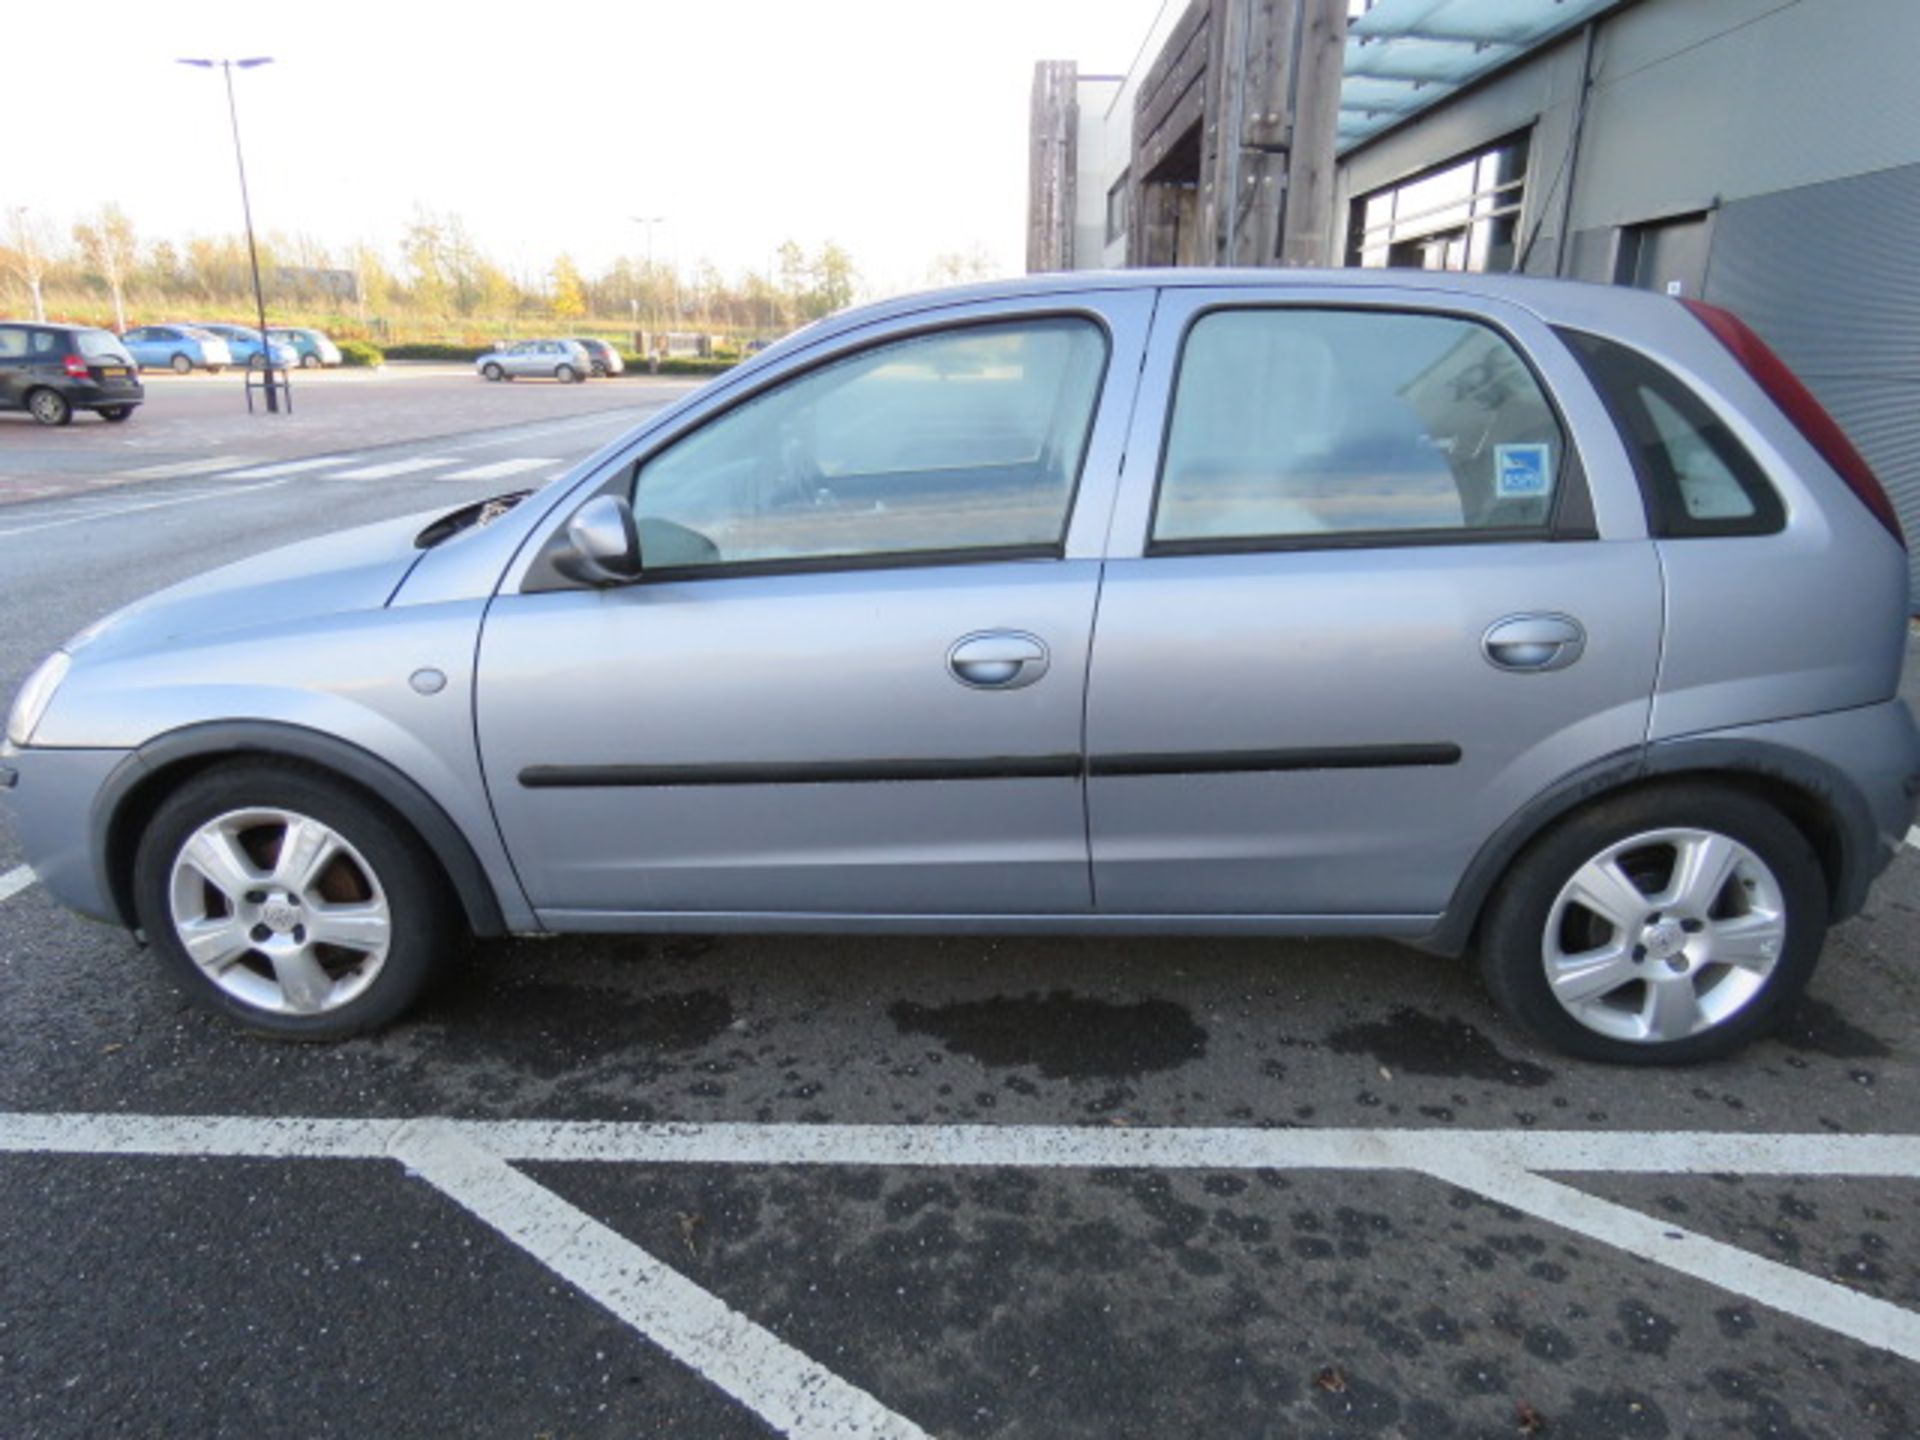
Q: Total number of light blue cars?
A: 2